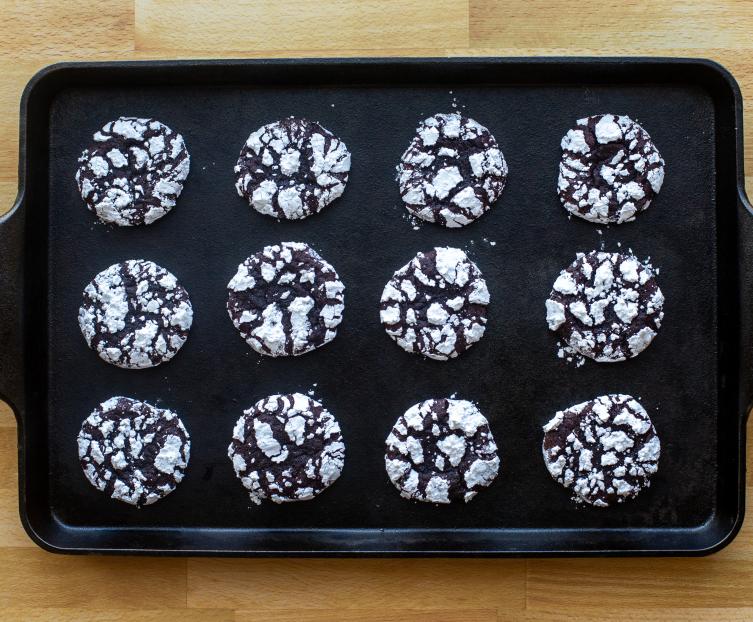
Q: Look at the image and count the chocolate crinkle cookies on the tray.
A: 12